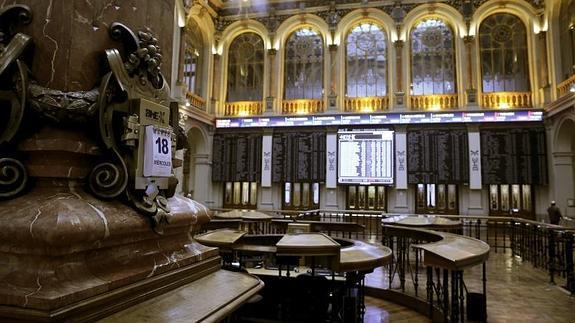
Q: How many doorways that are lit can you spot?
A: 5